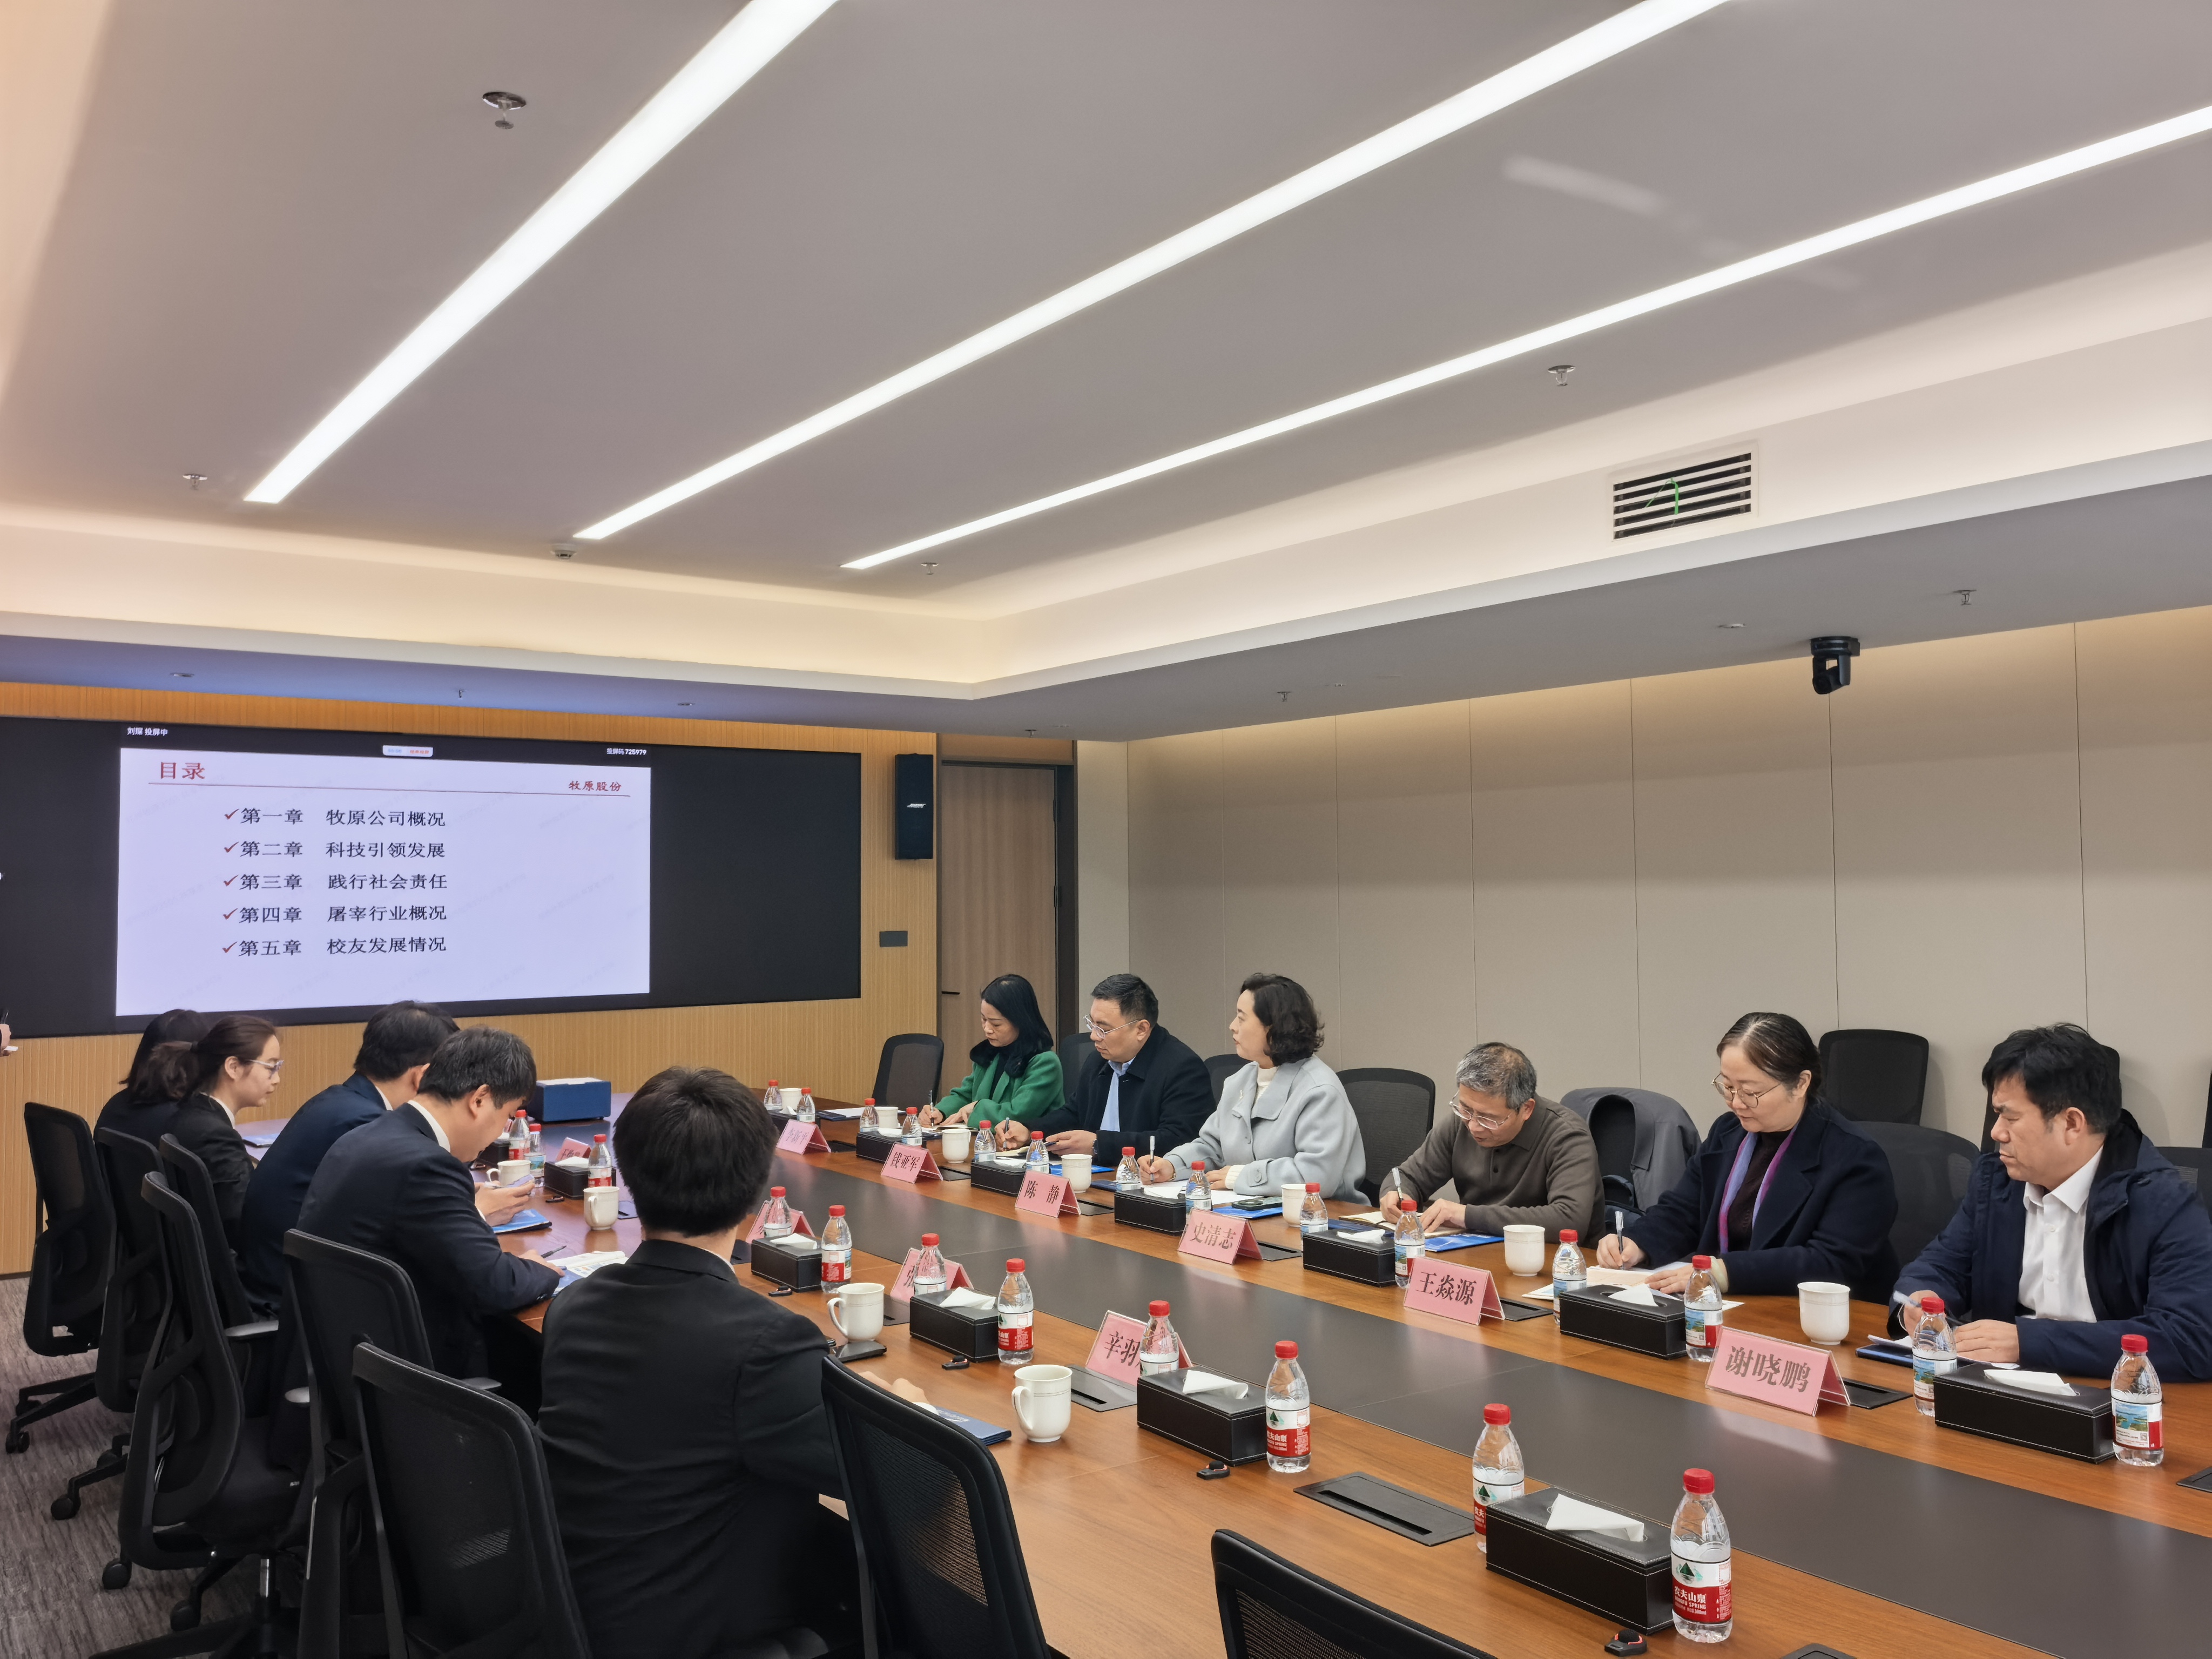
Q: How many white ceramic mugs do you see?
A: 11